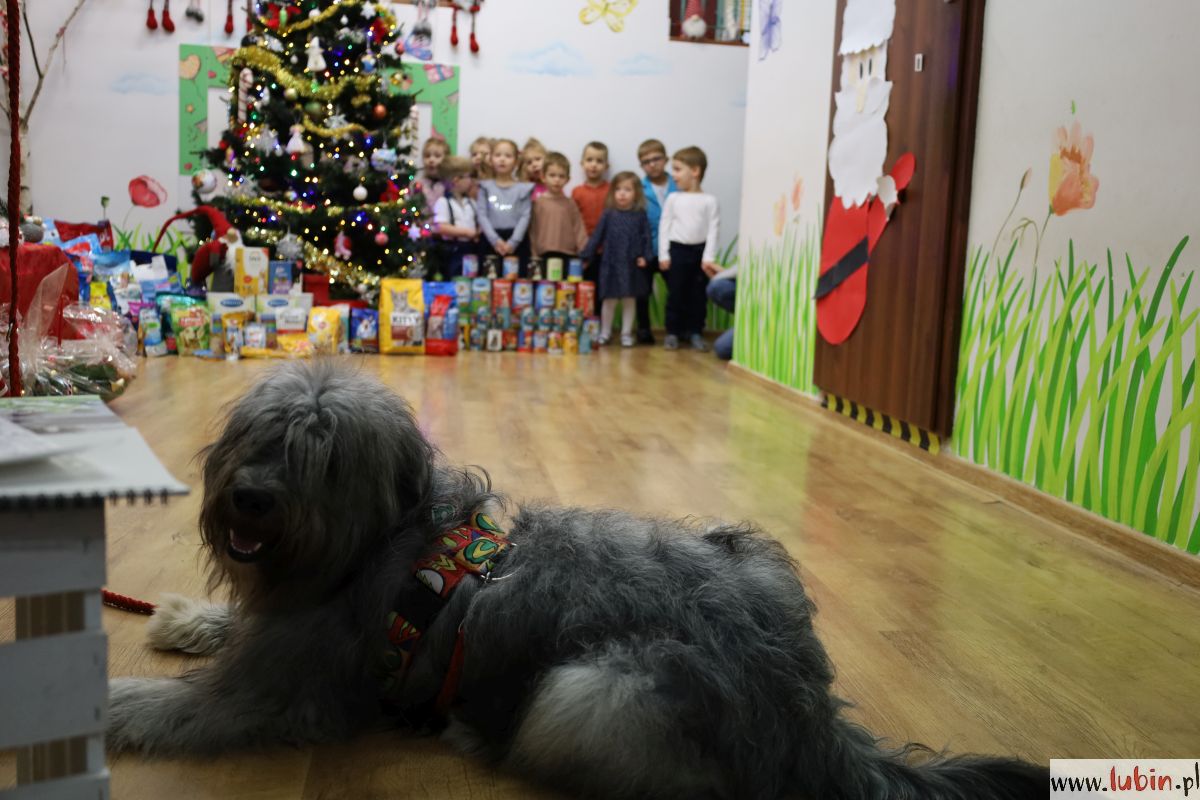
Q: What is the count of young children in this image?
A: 10